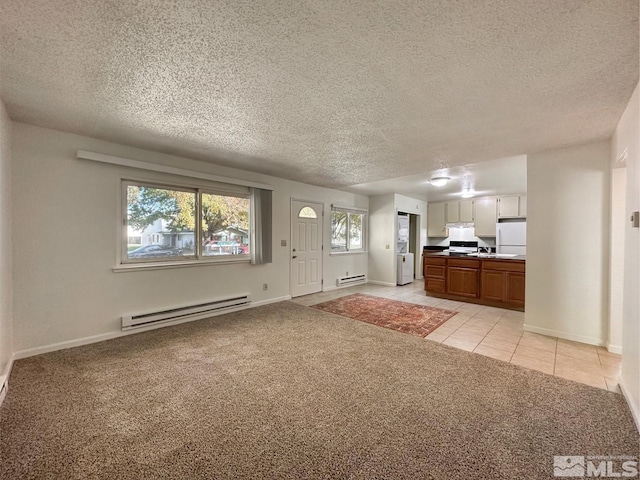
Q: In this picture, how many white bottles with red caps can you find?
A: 0